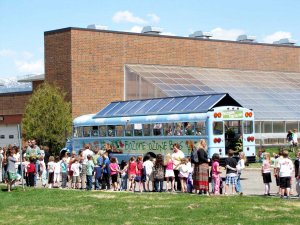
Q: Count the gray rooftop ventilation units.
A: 5